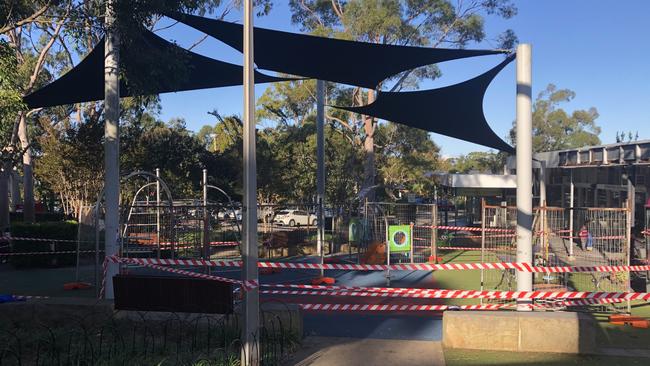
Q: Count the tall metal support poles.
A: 4